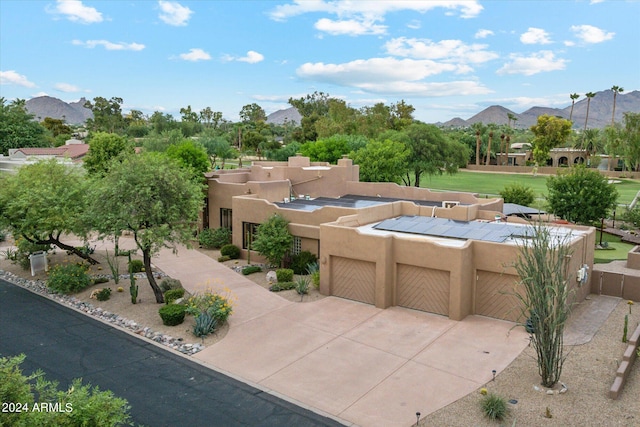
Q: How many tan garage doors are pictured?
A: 3